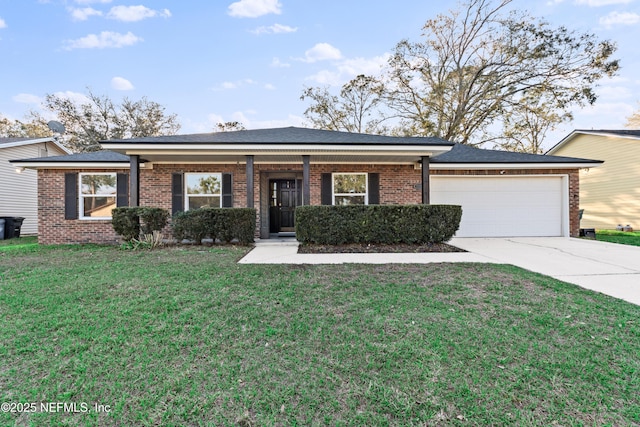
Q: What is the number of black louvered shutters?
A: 6